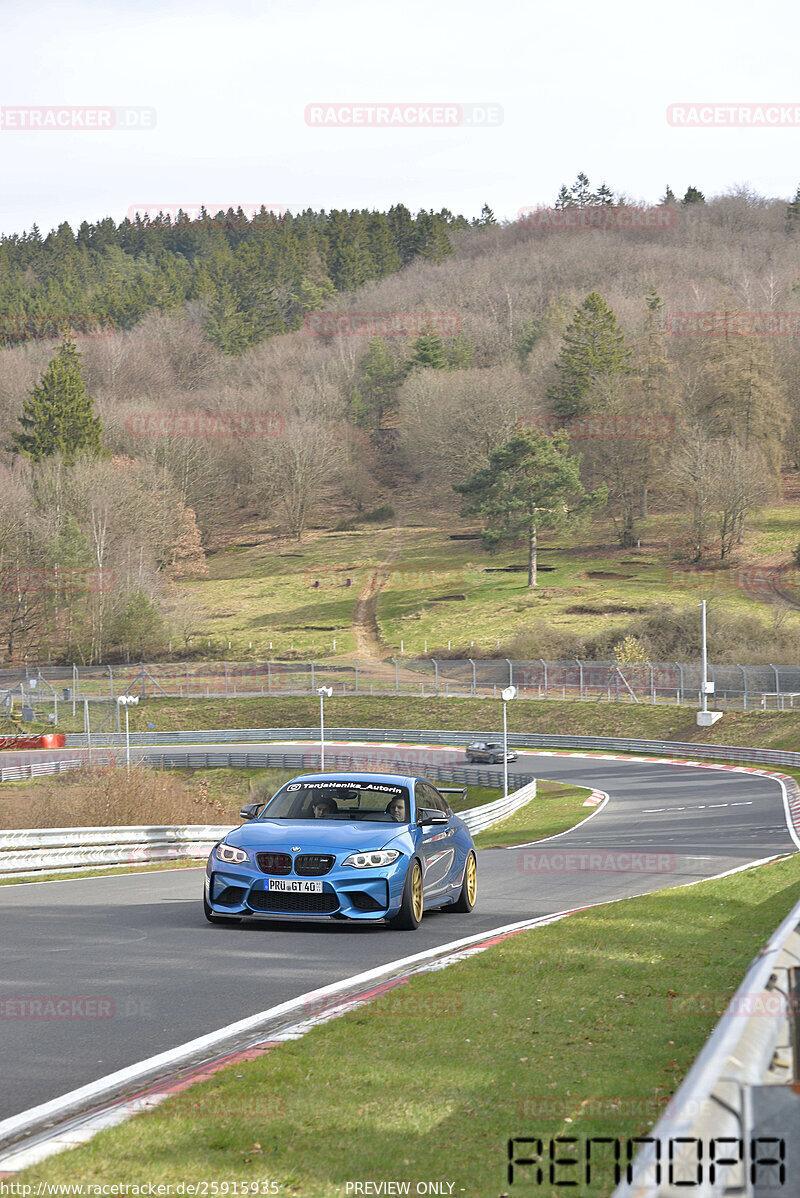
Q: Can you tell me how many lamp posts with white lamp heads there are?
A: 3